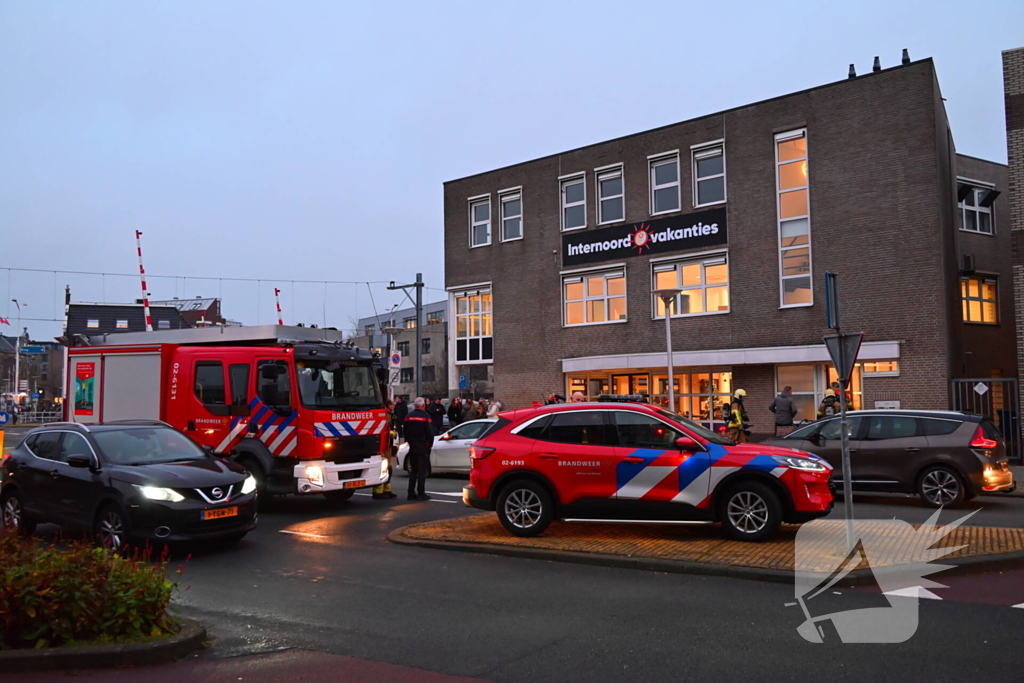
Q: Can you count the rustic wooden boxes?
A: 0